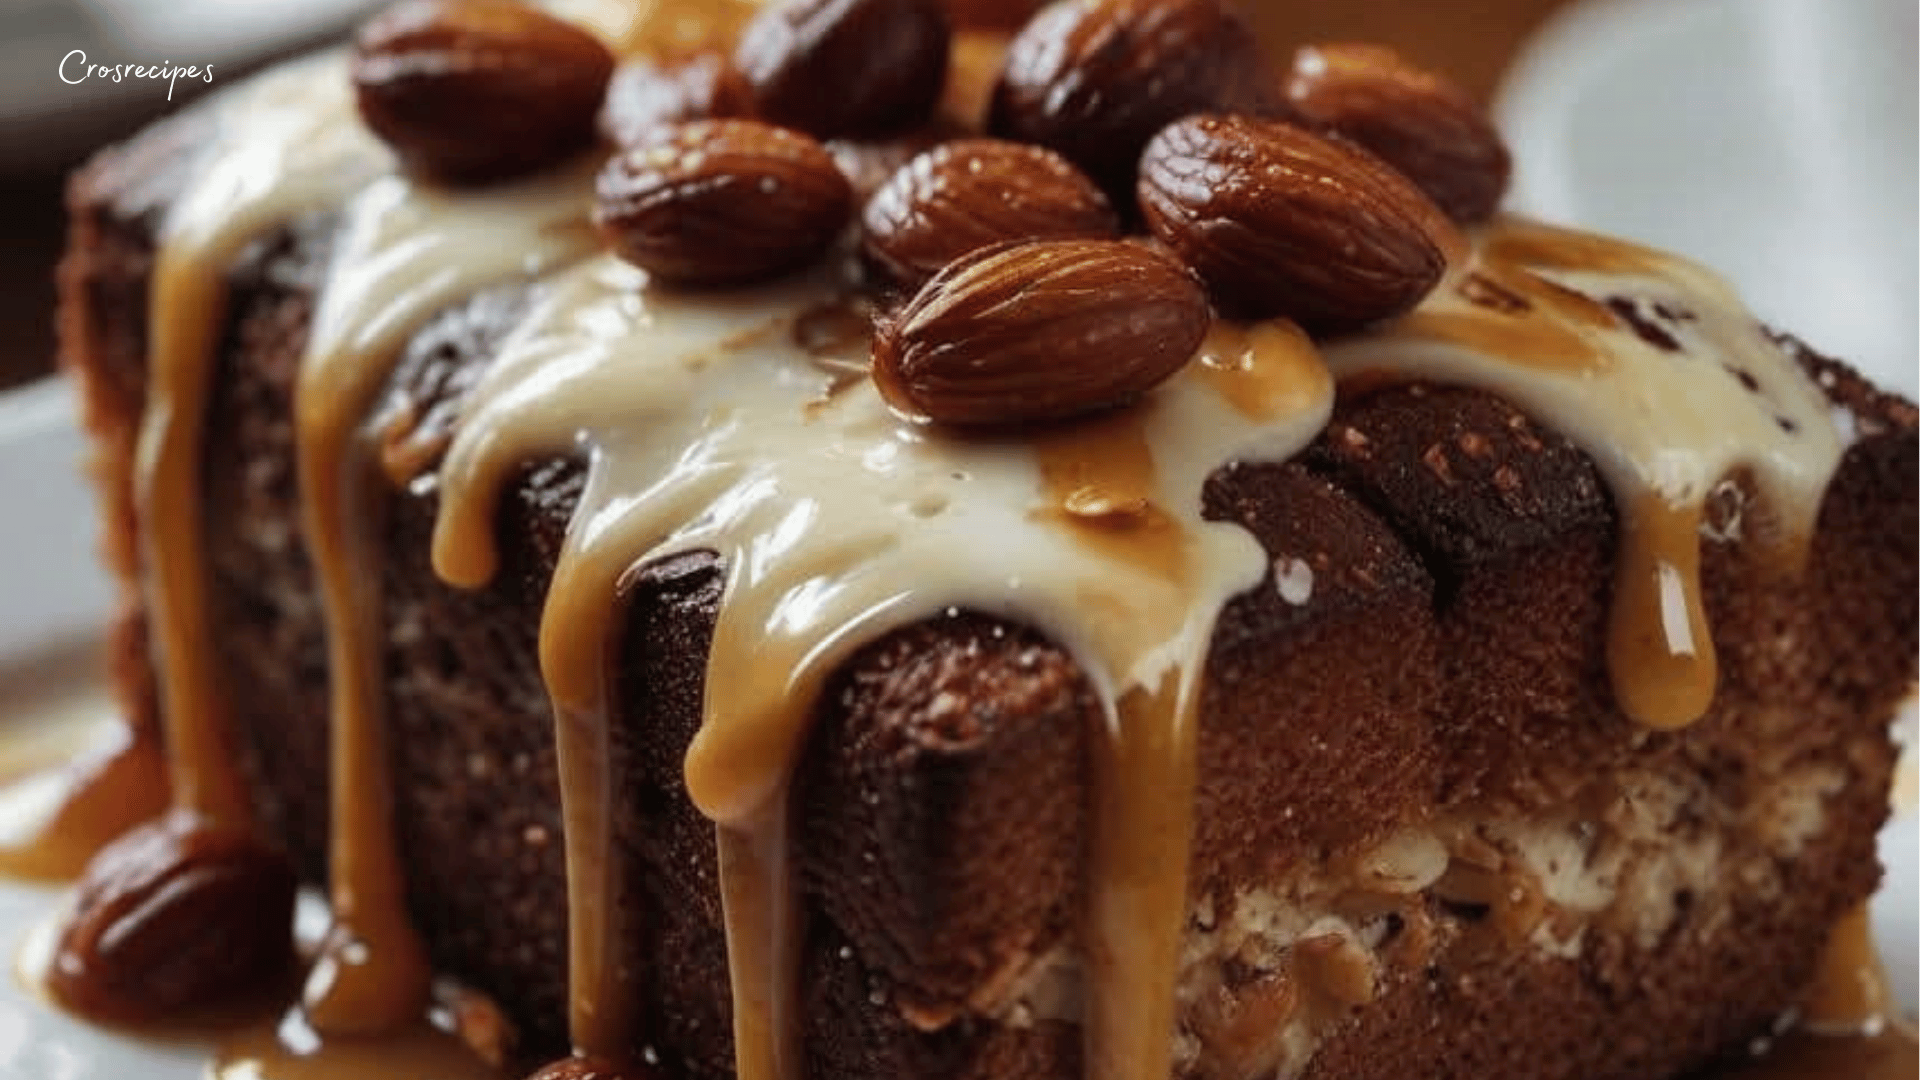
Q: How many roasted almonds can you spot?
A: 11